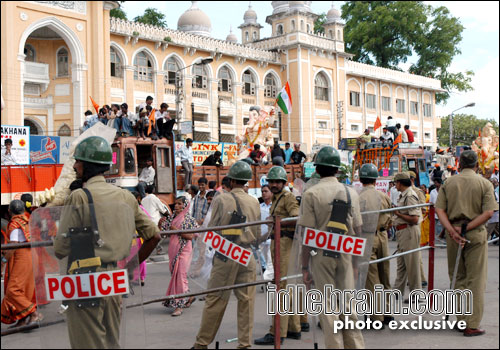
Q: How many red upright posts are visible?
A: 2